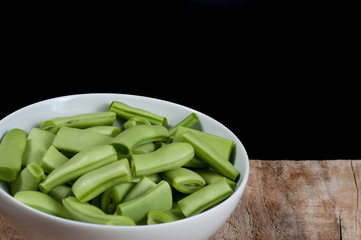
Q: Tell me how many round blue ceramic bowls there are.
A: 0